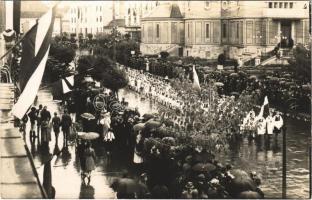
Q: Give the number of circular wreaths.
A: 2